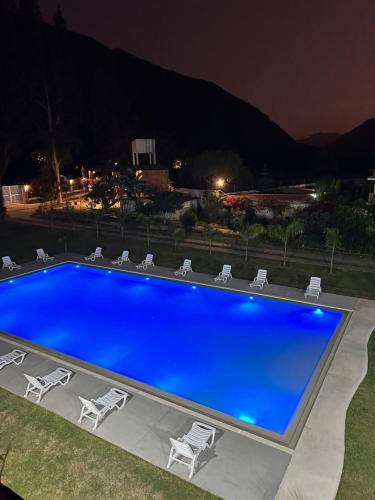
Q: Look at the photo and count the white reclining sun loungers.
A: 13